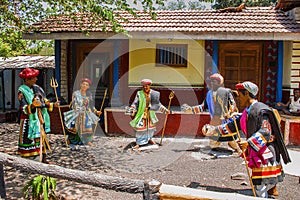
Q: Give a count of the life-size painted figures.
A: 5